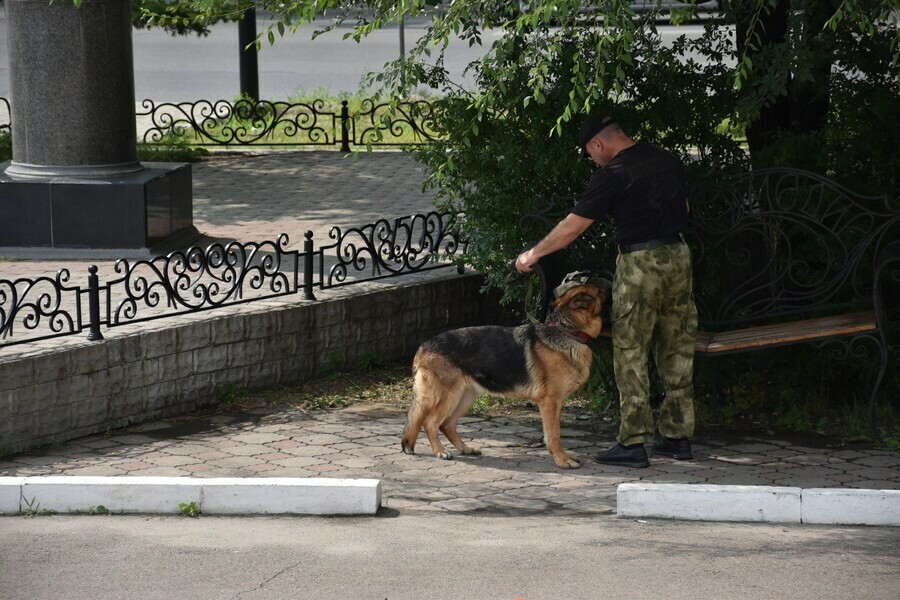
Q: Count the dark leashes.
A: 1